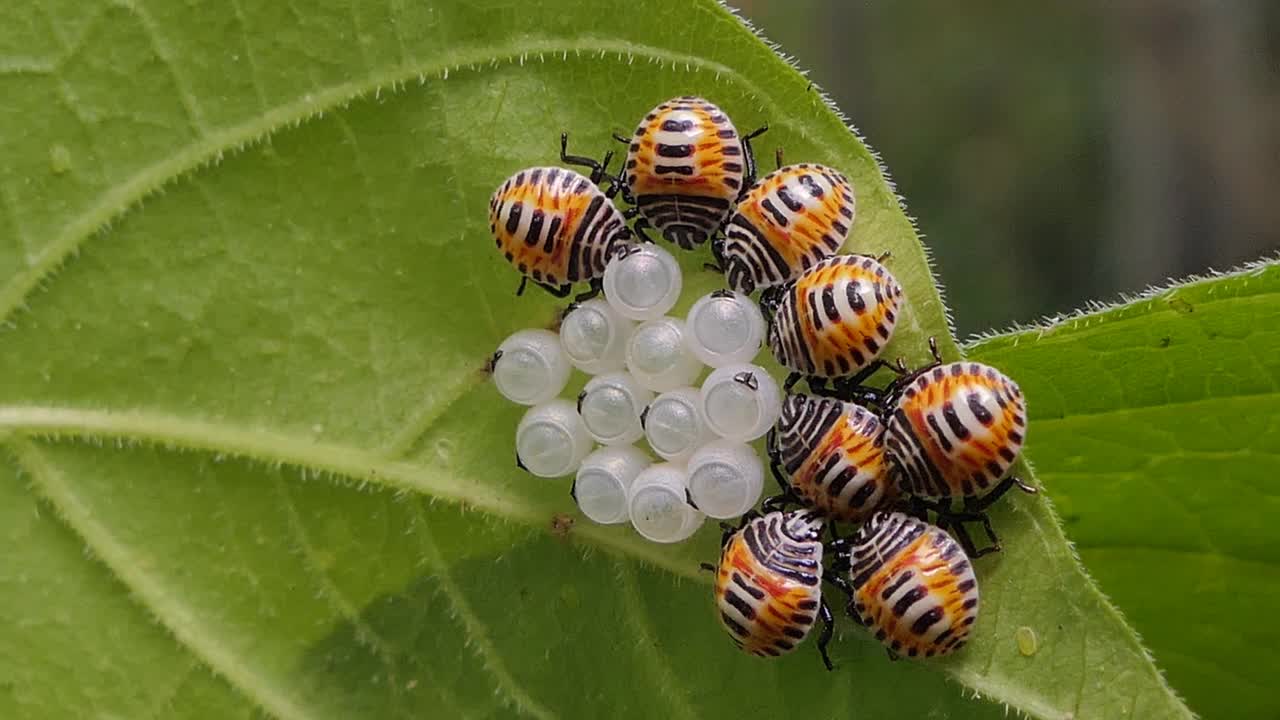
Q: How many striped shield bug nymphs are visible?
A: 8